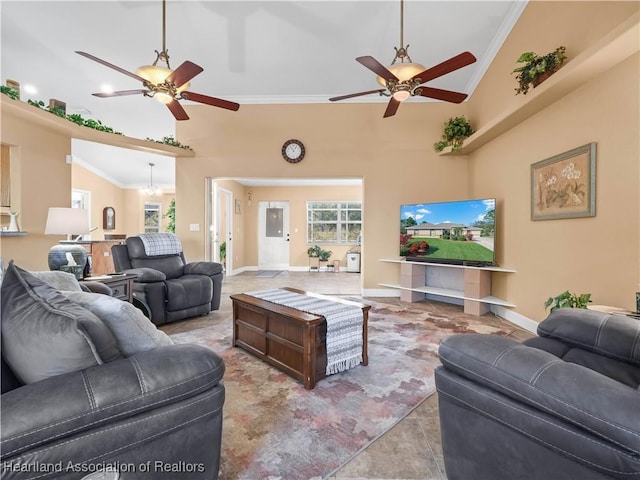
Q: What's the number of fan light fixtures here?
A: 2